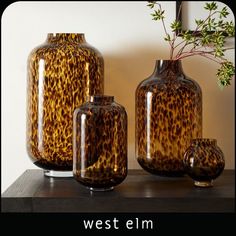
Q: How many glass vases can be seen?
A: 4